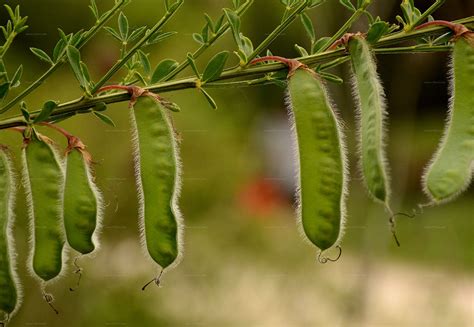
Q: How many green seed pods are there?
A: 7